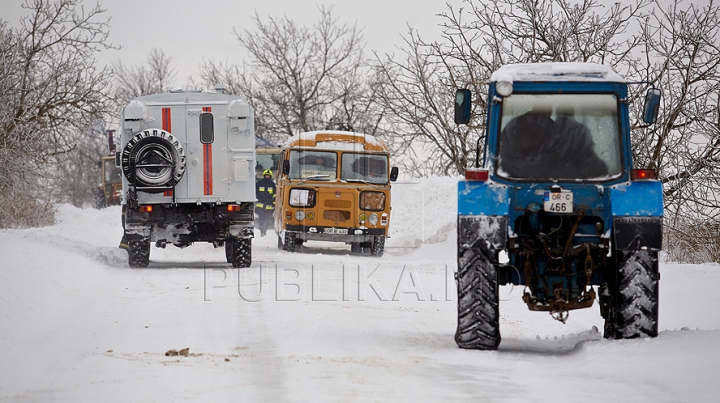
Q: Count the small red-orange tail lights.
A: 4